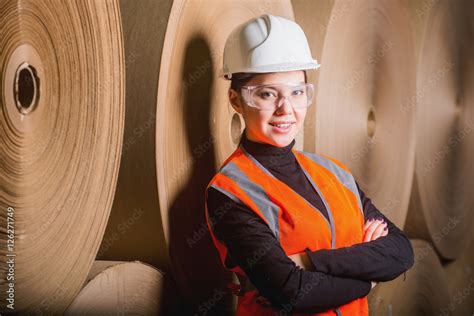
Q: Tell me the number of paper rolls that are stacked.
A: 6